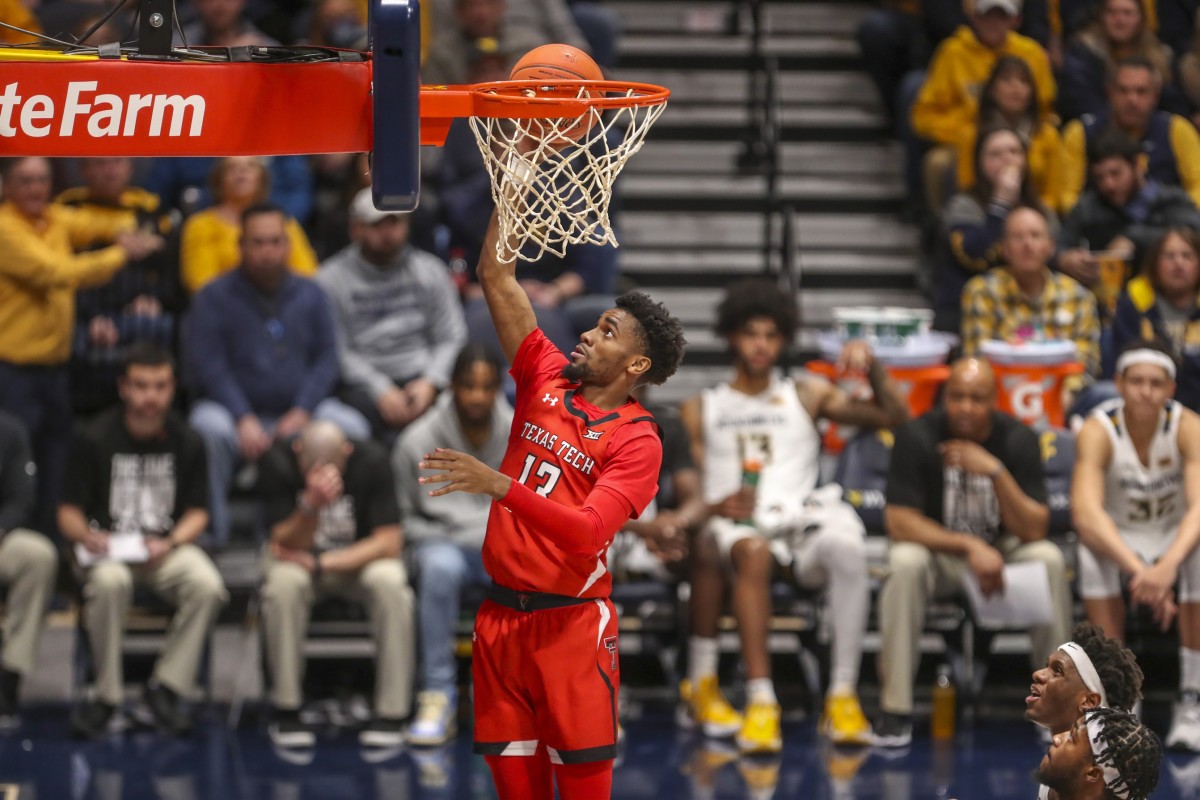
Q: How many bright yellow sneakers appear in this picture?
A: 3